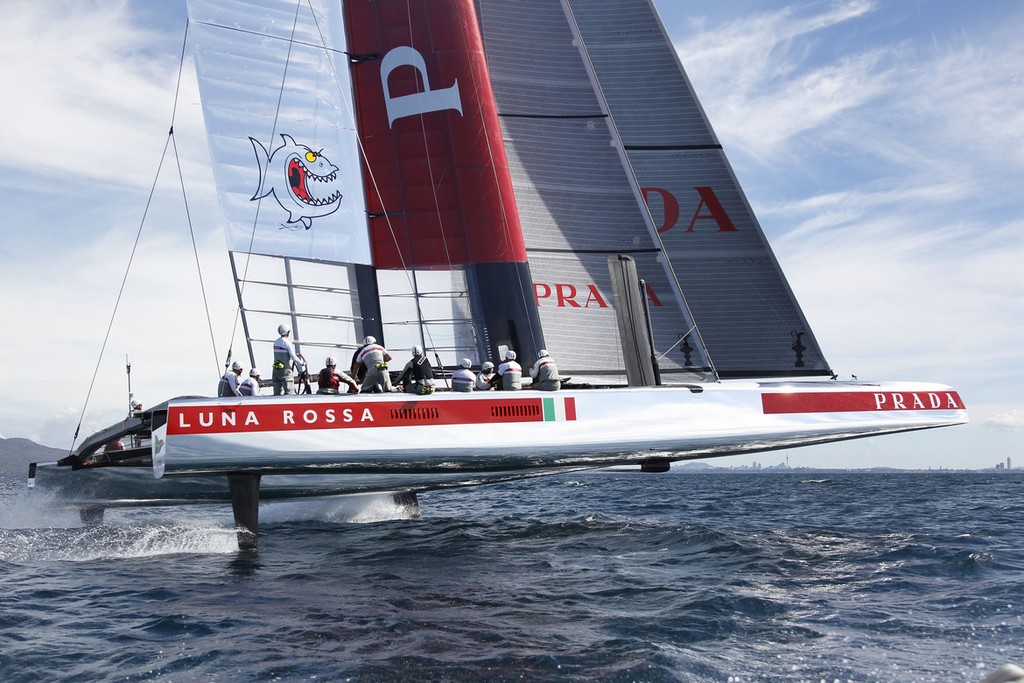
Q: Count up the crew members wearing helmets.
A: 11